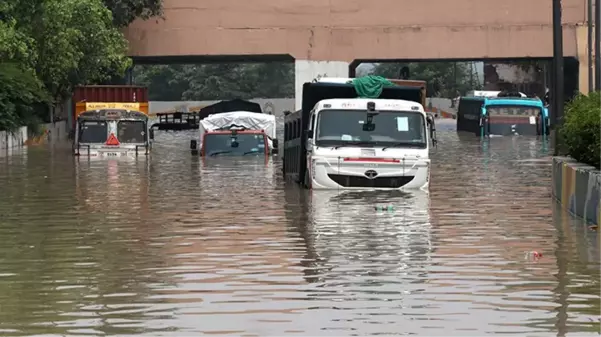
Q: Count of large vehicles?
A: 4